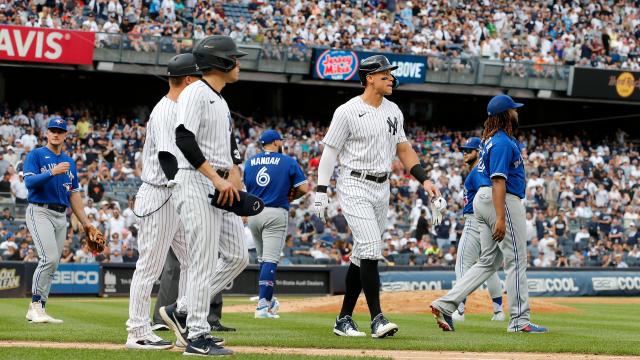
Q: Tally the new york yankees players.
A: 3